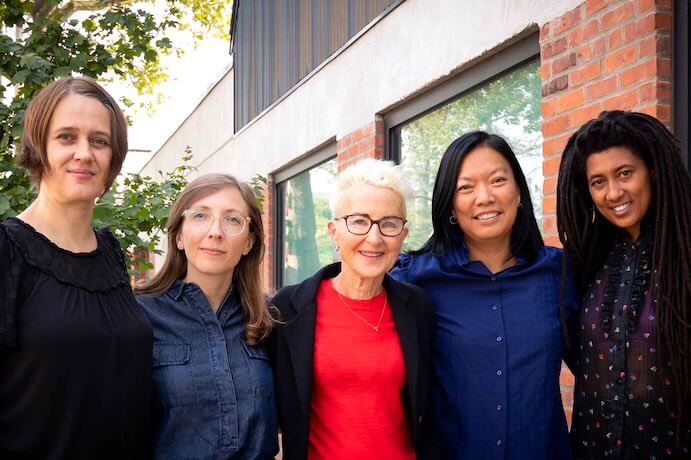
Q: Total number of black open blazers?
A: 1